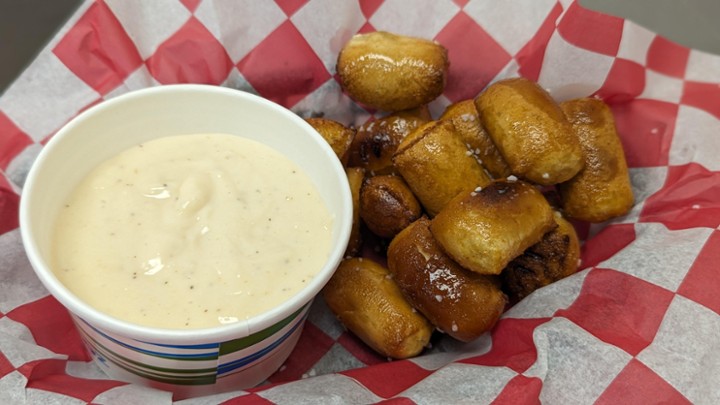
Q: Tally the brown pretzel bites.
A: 13